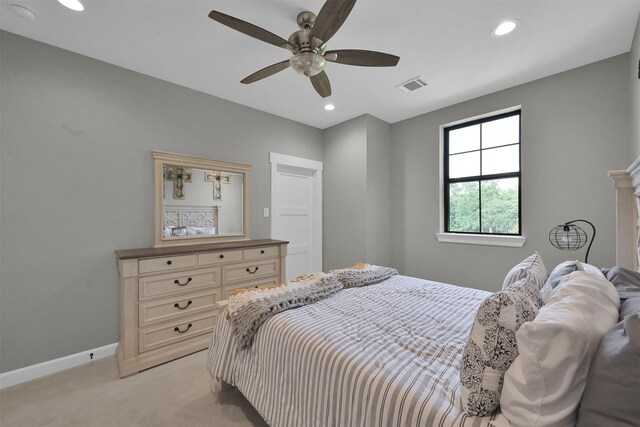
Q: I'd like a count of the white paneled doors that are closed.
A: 1